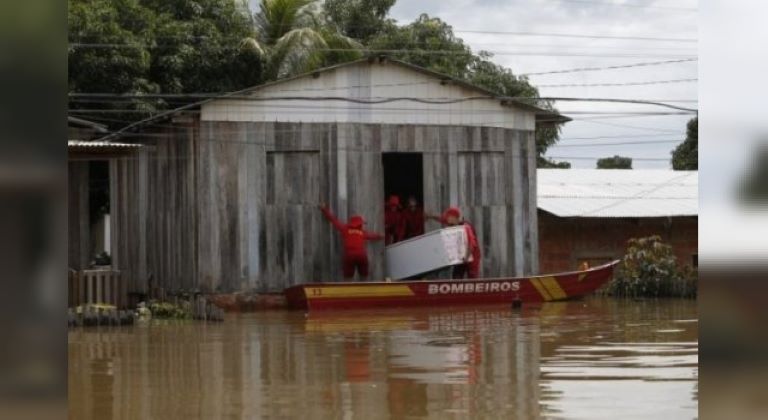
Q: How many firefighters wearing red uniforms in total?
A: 4